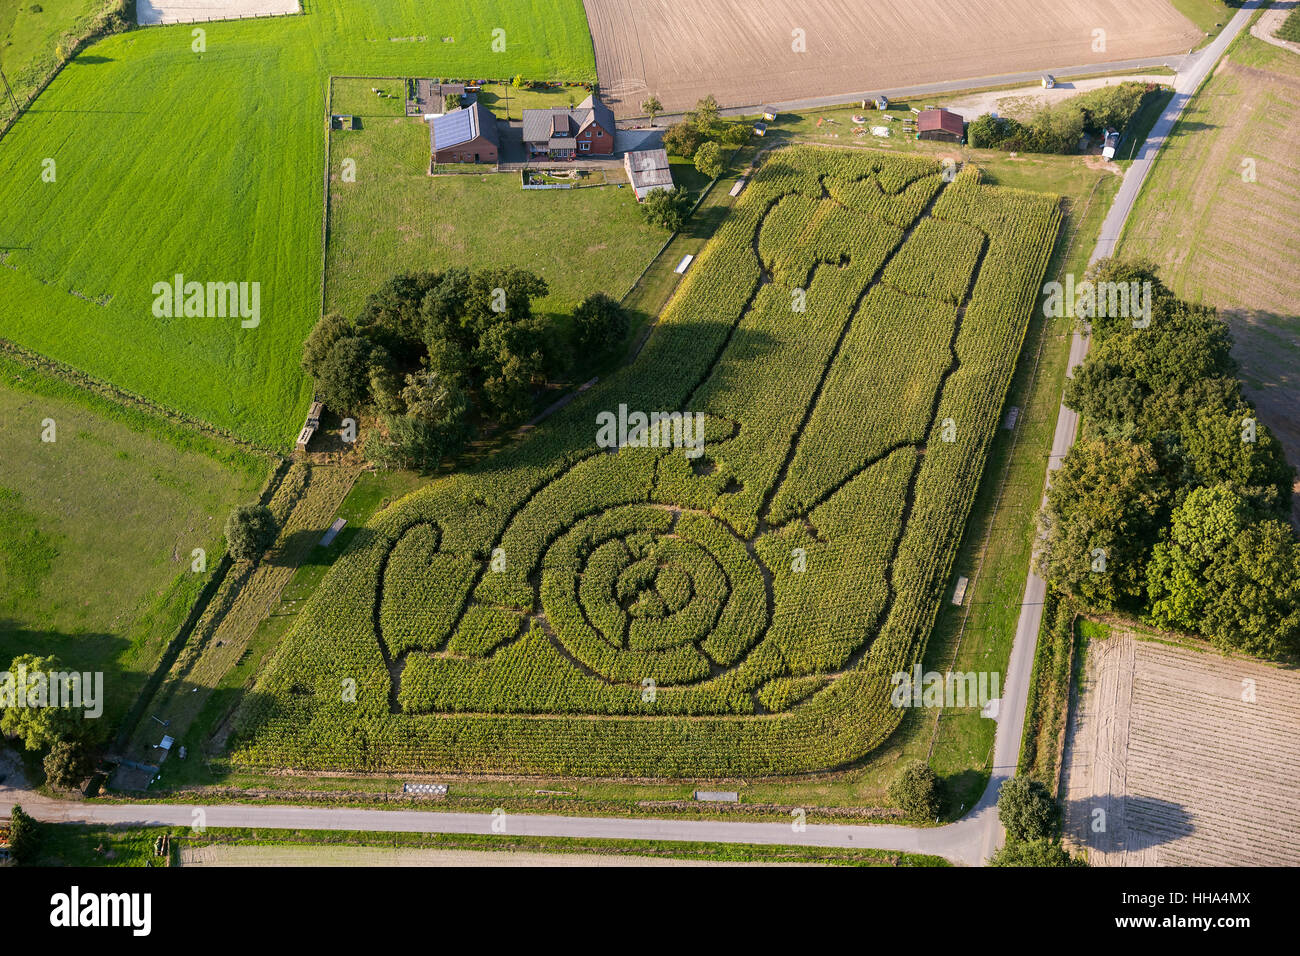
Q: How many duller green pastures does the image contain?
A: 2